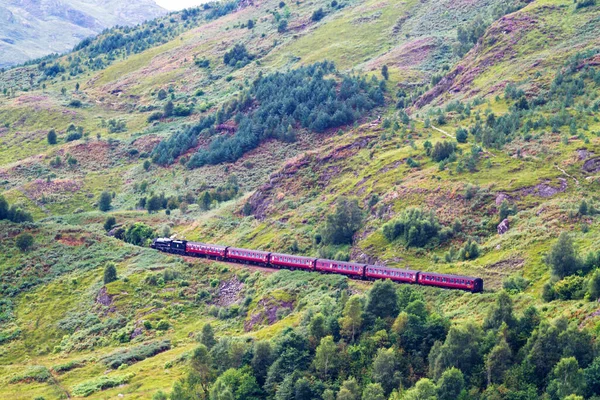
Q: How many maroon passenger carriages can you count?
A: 6